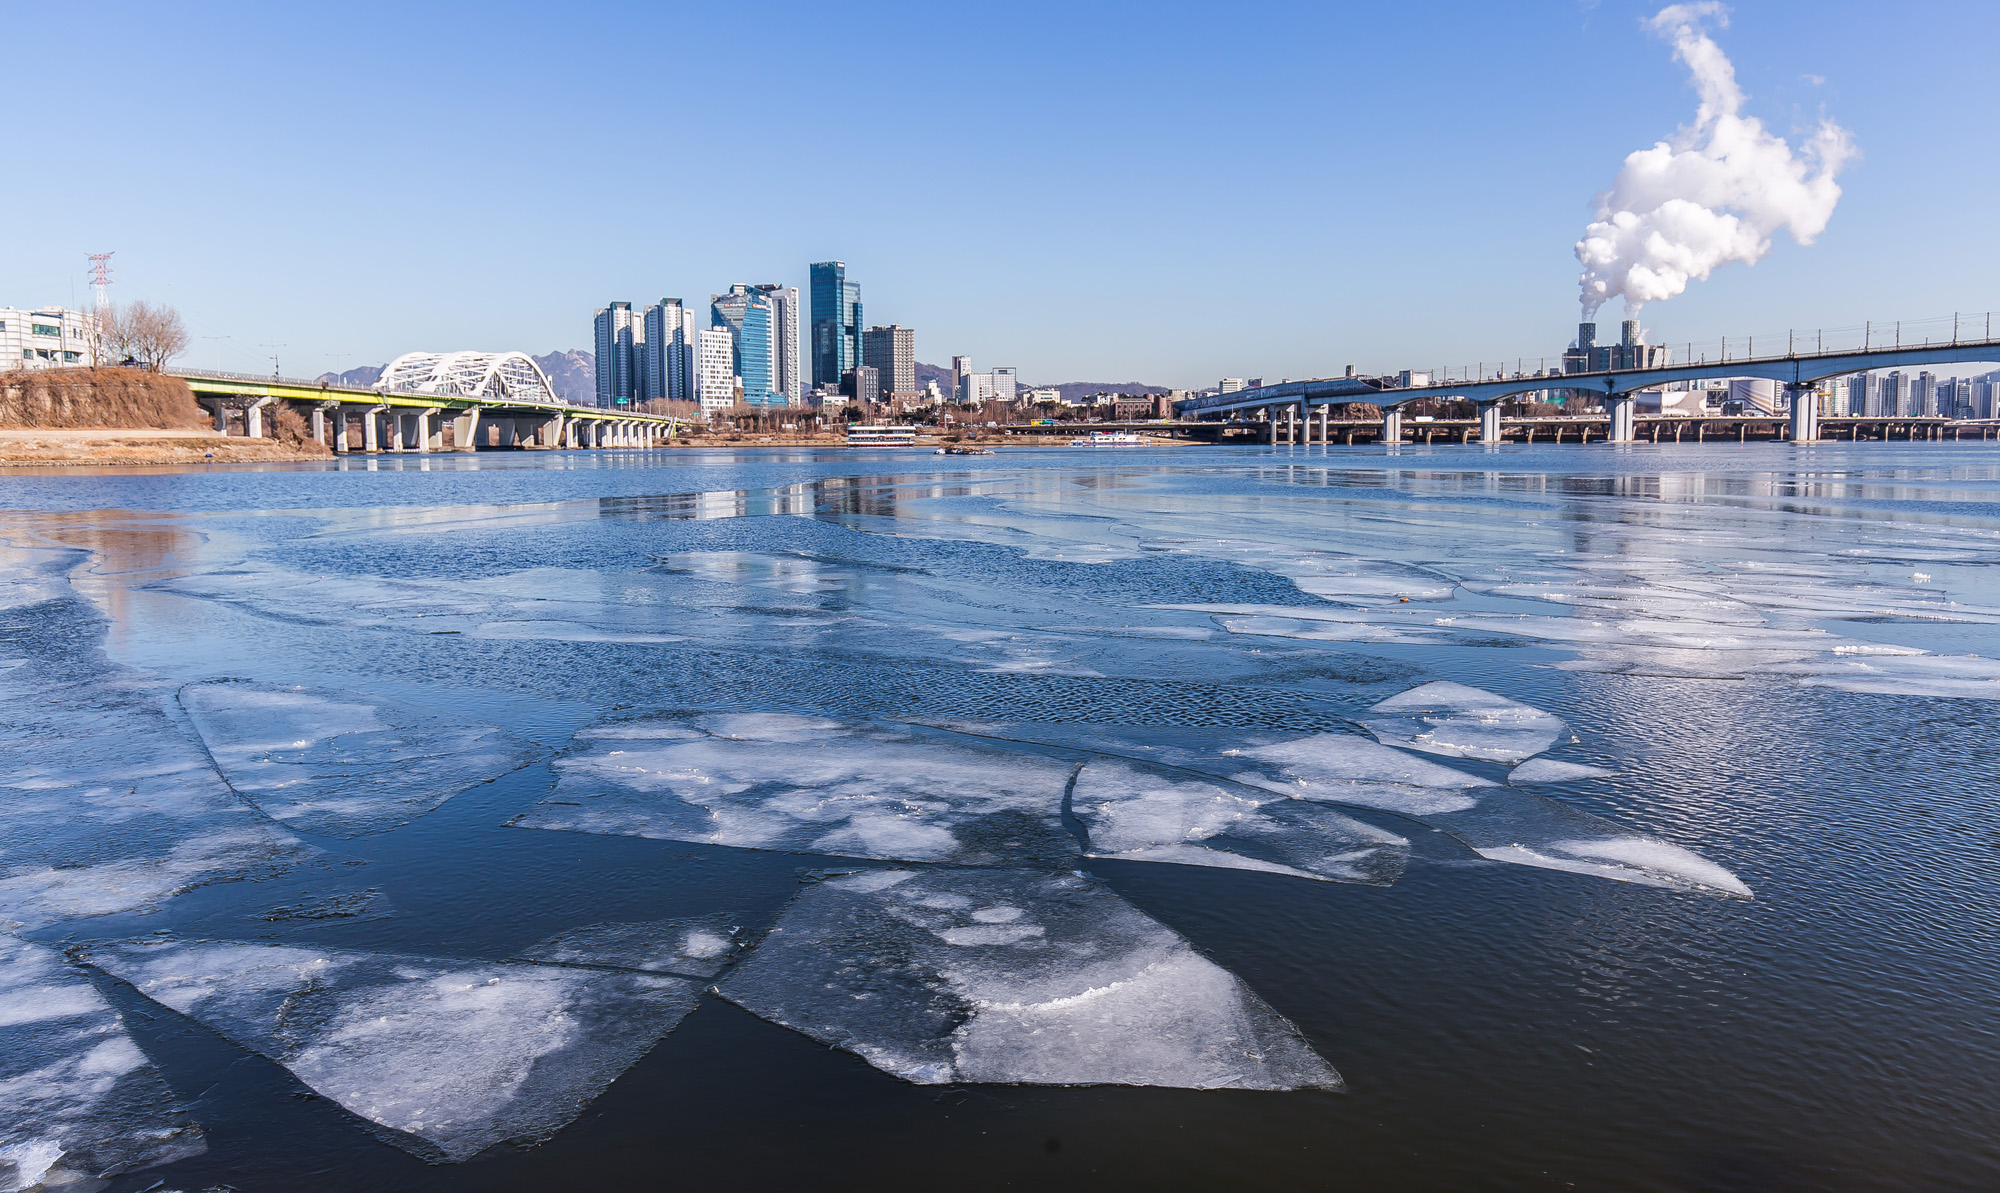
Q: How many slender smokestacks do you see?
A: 2